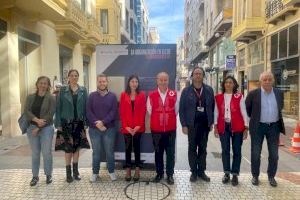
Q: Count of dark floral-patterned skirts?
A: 1